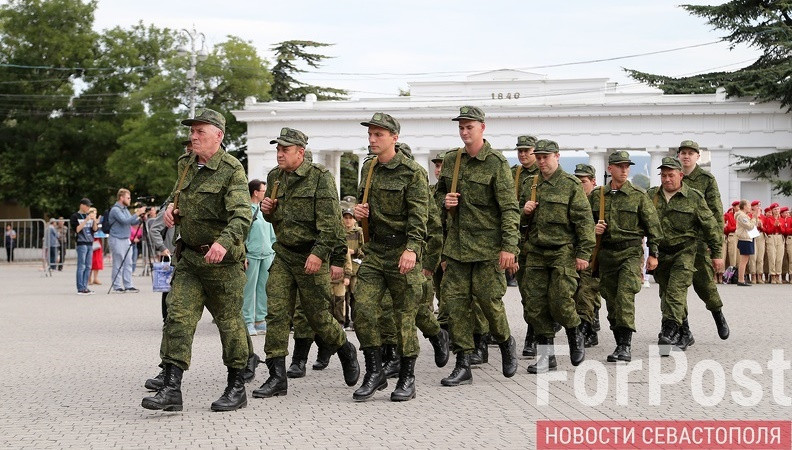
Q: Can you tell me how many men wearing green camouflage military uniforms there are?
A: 14